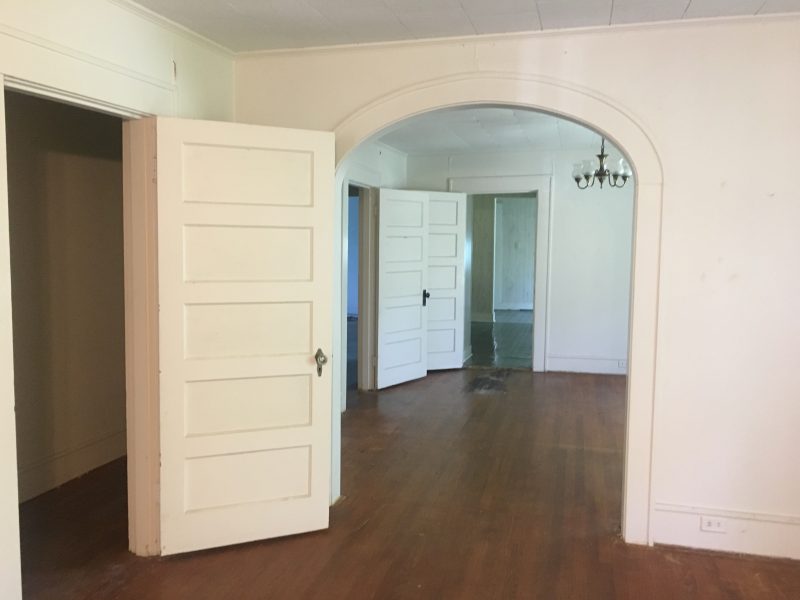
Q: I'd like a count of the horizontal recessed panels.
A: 15